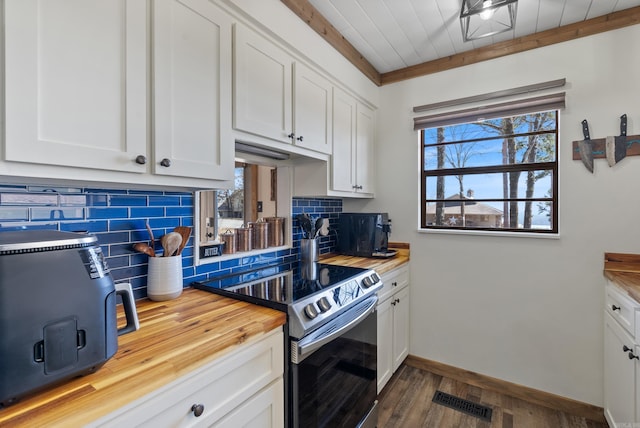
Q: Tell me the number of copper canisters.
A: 4